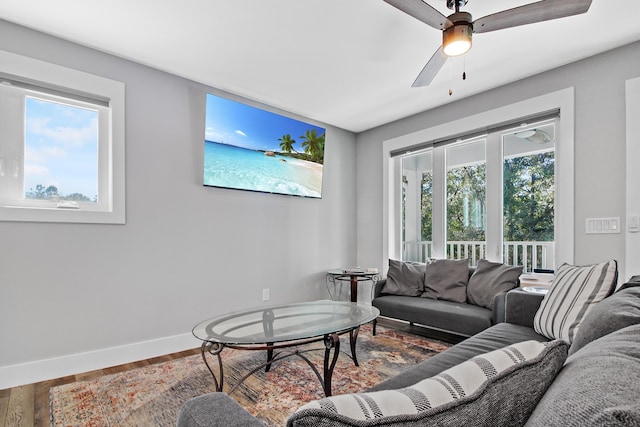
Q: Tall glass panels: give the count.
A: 3